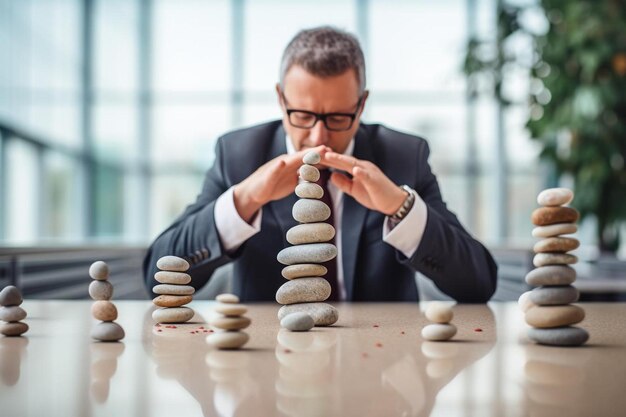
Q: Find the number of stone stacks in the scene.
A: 7